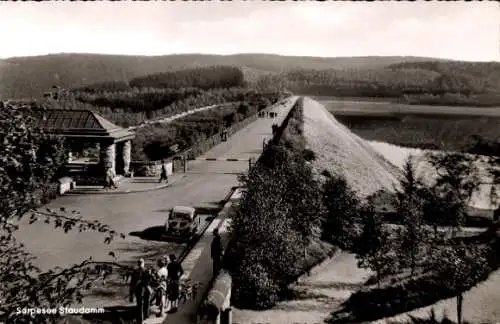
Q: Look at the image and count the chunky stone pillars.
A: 2